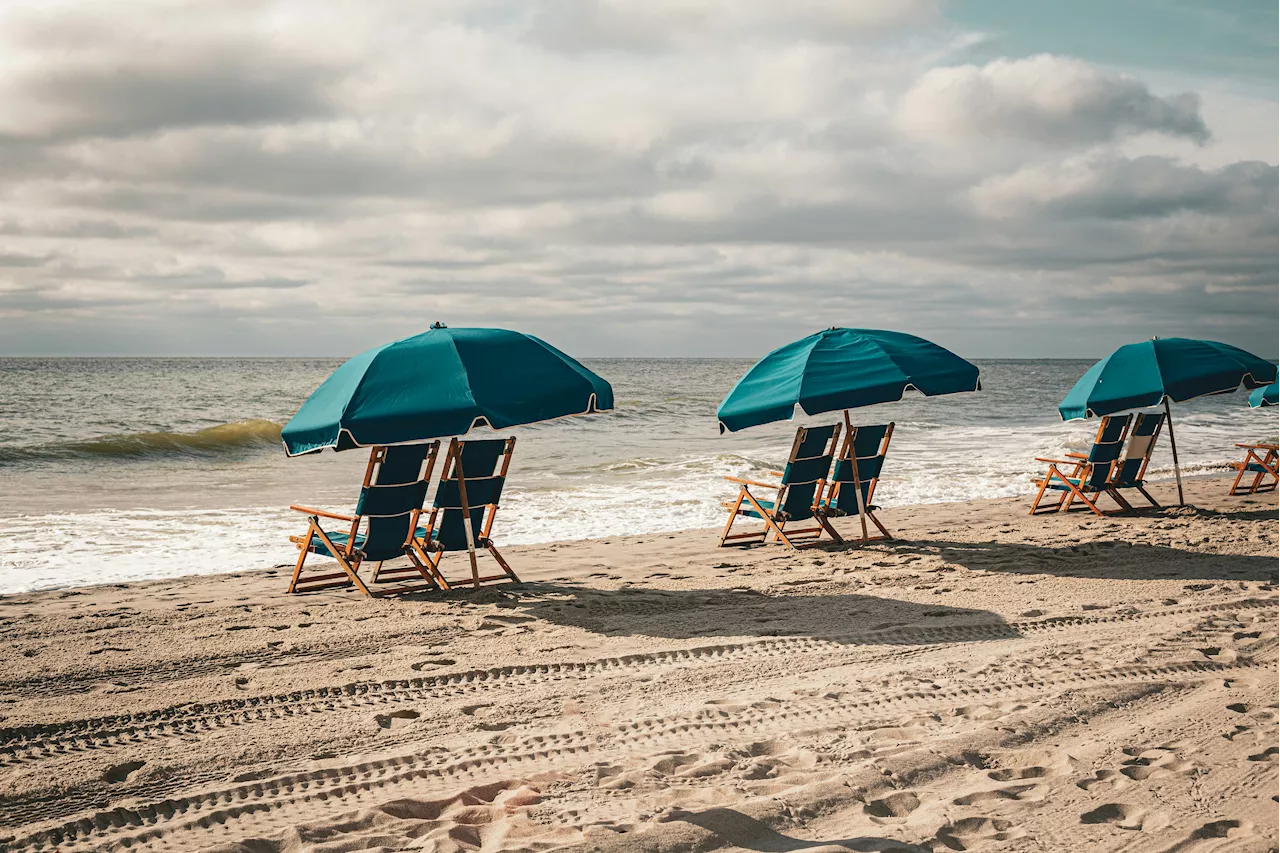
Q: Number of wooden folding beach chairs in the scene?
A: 7